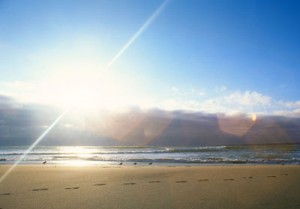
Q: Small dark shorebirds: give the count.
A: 4